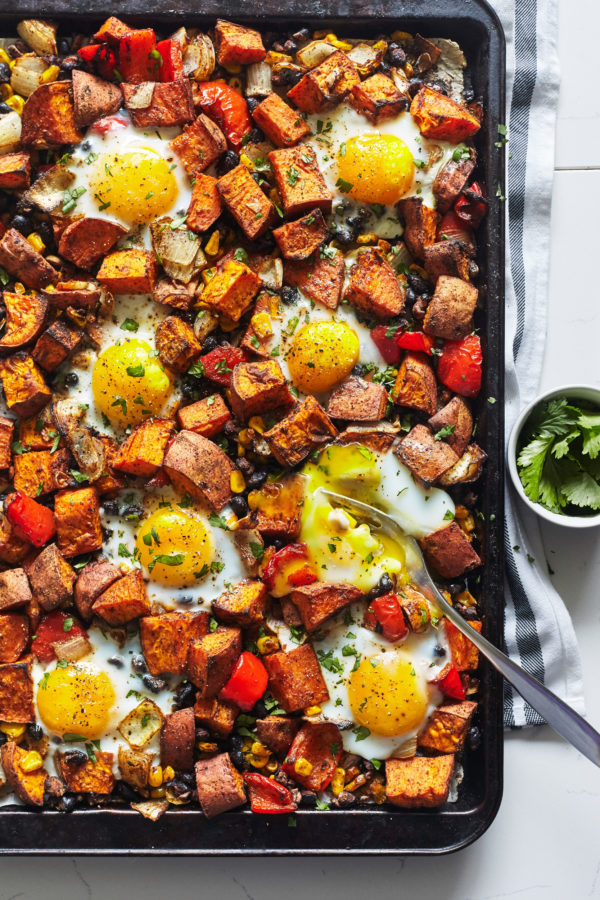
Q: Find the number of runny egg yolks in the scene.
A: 1